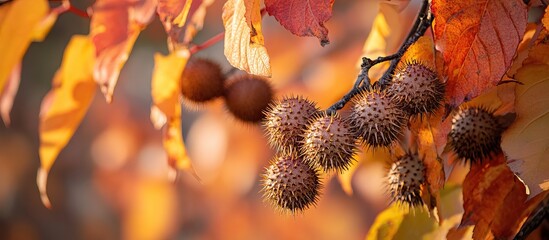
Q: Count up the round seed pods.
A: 9